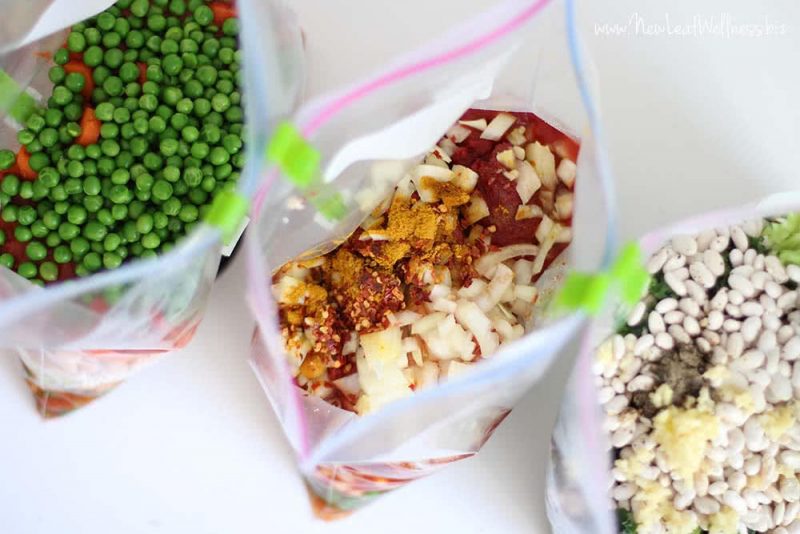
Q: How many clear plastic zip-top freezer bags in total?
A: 3